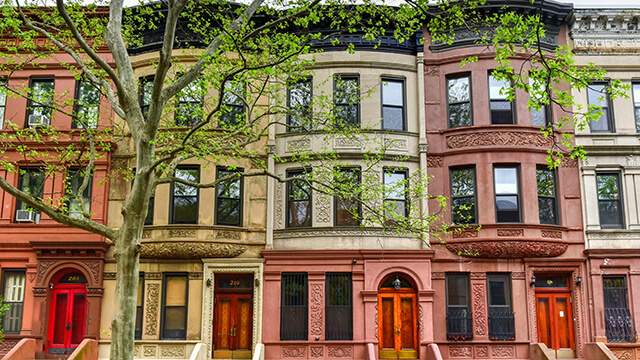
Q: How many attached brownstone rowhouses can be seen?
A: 5